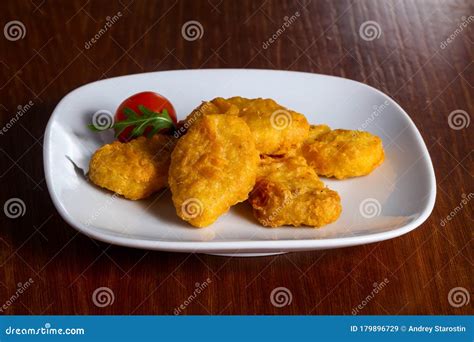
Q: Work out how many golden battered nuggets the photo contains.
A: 5